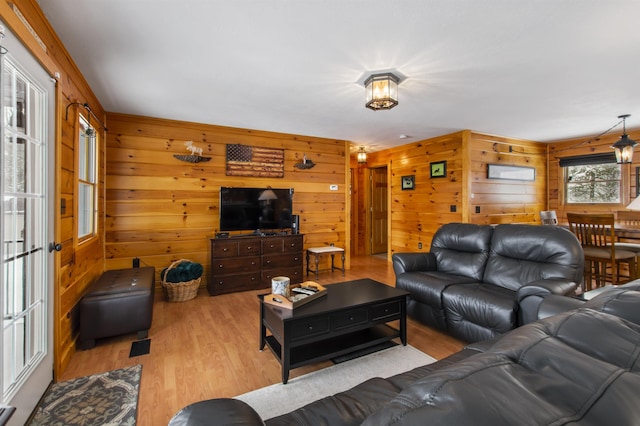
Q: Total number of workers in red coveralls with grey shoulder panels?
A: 0